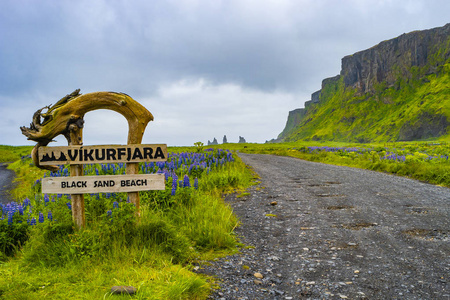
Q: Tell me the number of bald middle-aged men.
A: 0